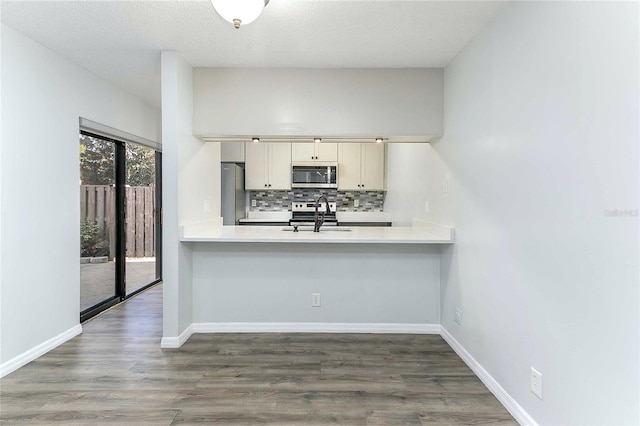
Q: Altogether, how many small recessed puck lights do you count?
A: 3